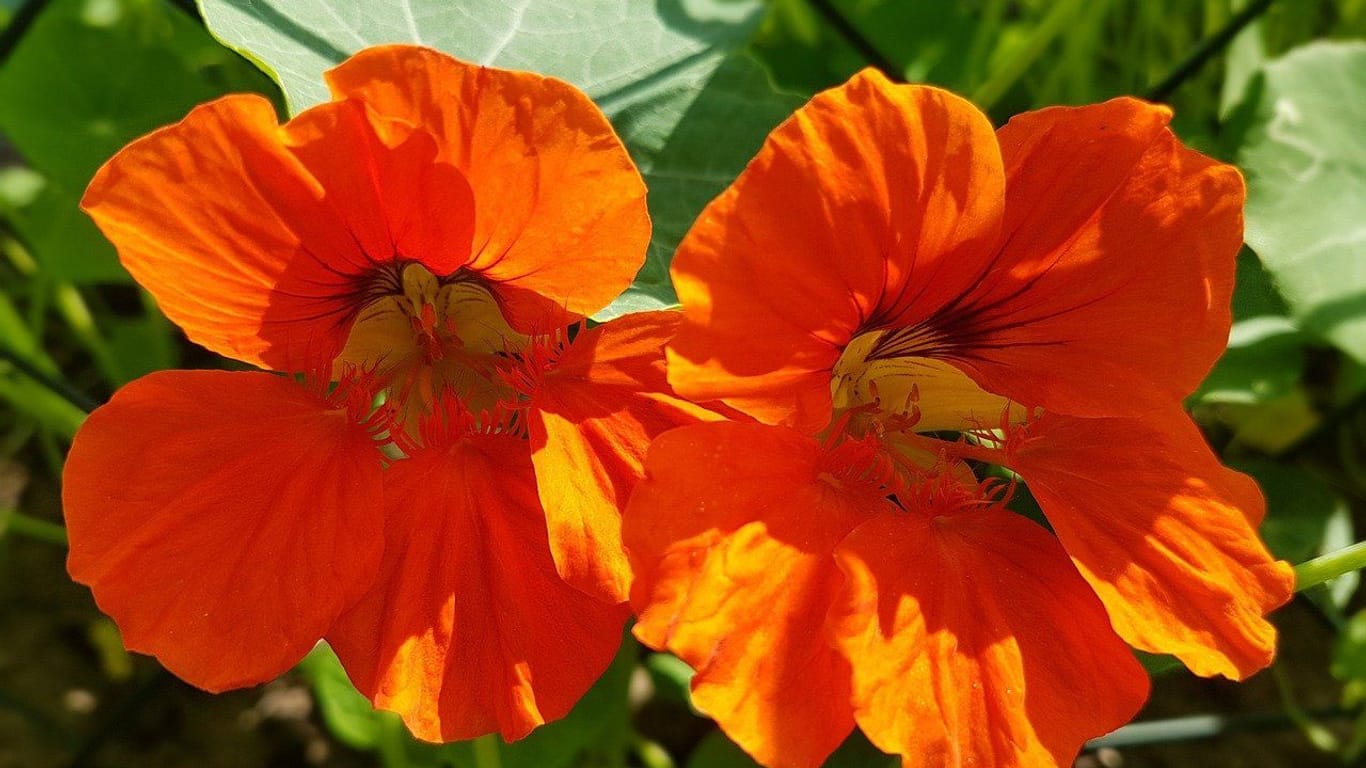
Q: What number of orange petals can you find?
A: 10